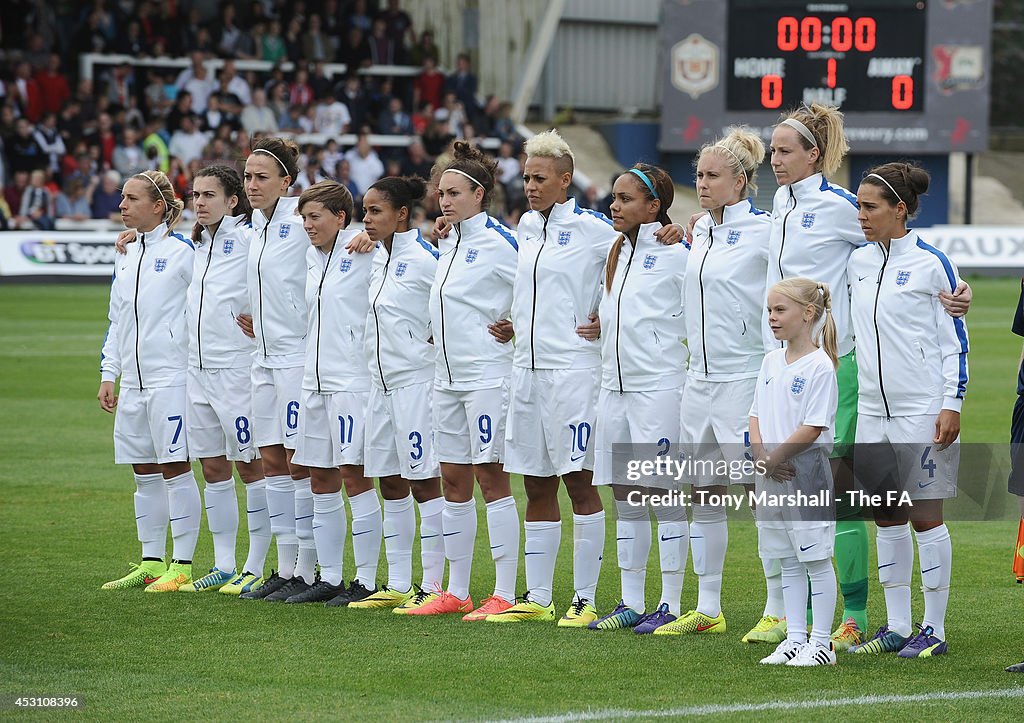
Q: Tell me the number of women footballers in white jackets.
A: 11